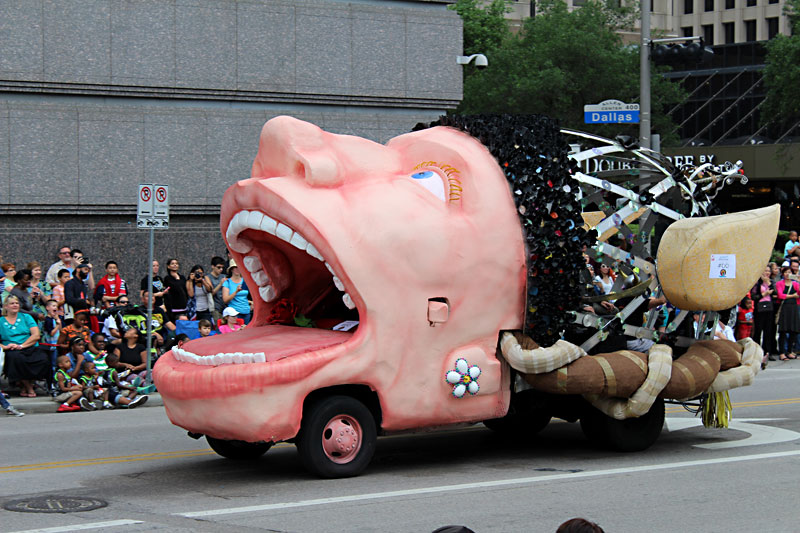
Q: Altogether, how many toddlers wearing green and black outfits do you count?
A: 3